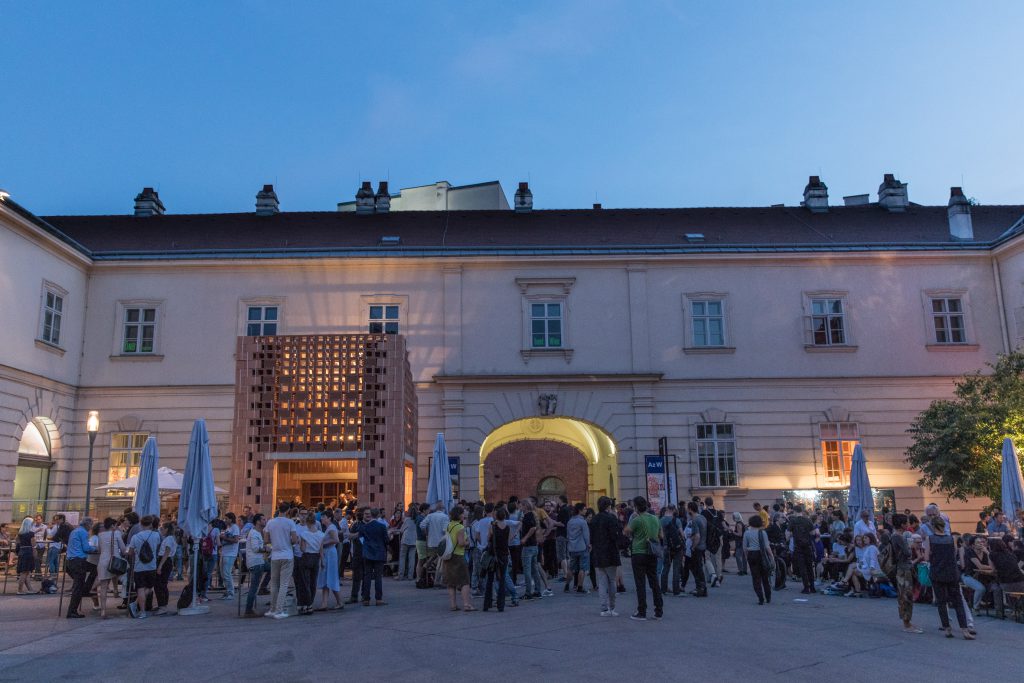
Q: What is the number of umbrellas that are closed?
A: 5